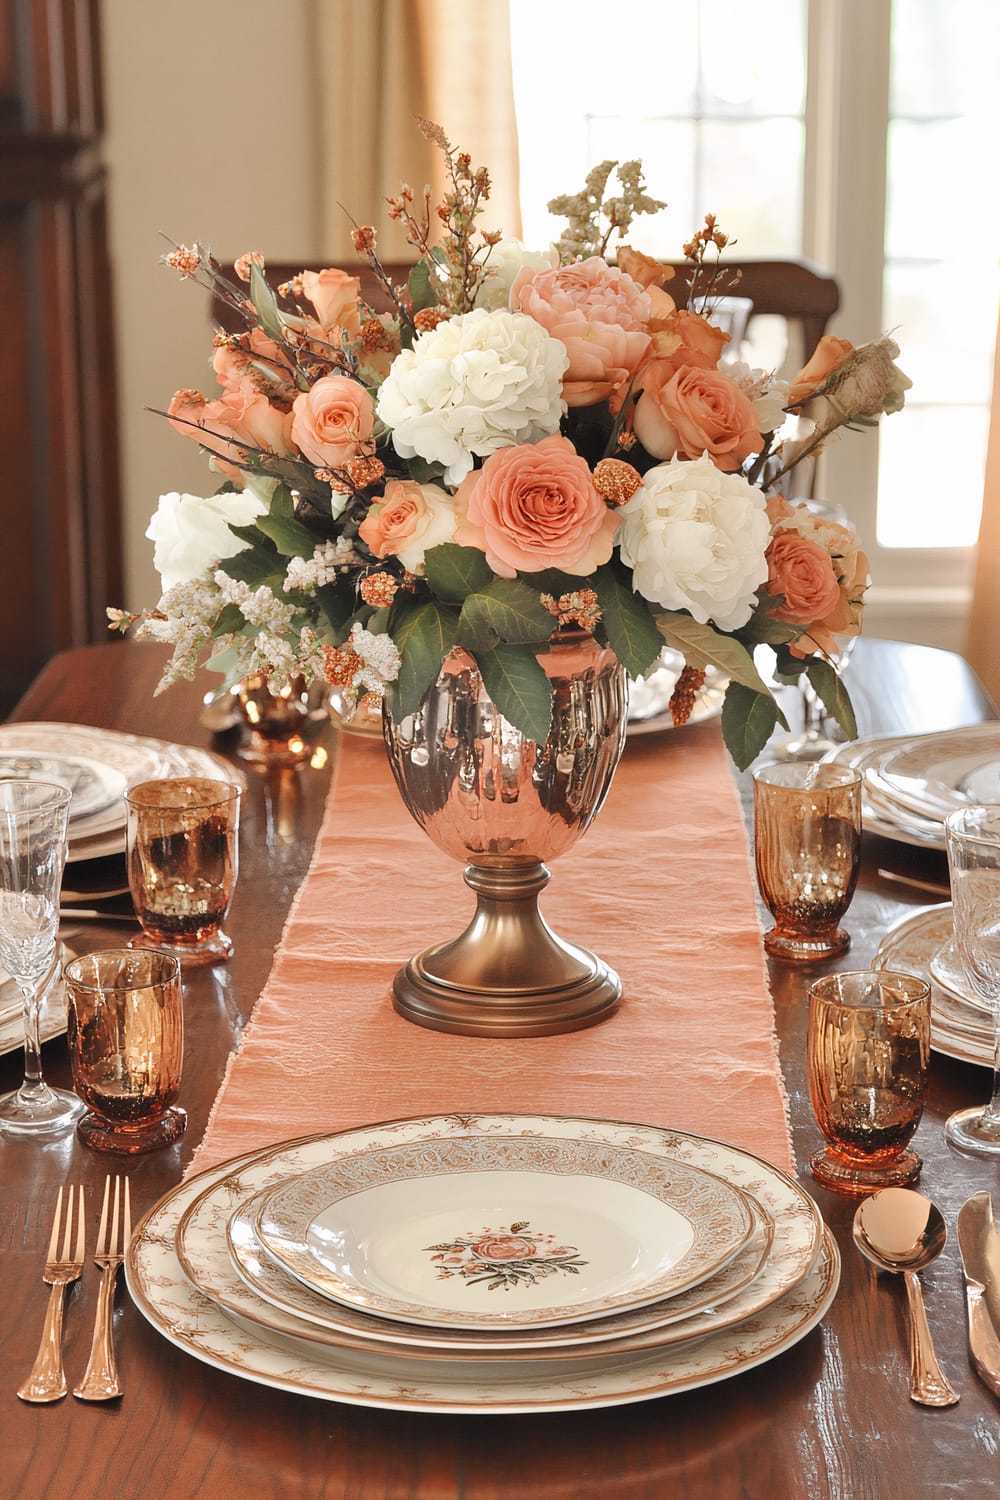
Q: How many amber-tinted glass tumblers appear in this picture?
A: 4